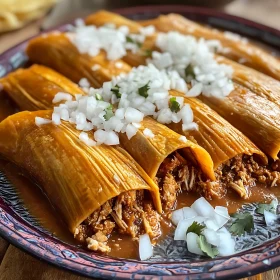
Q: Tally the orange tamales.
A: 5